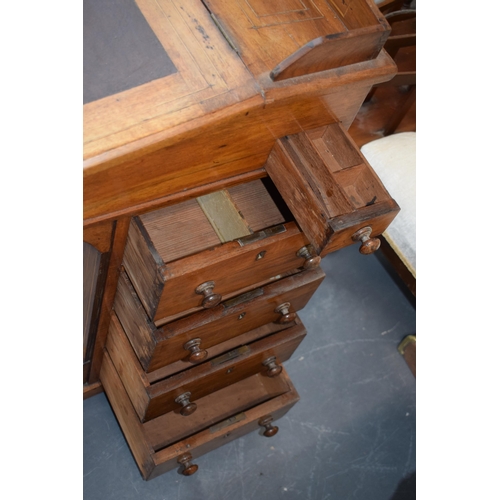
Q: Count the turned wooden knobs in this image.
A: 9